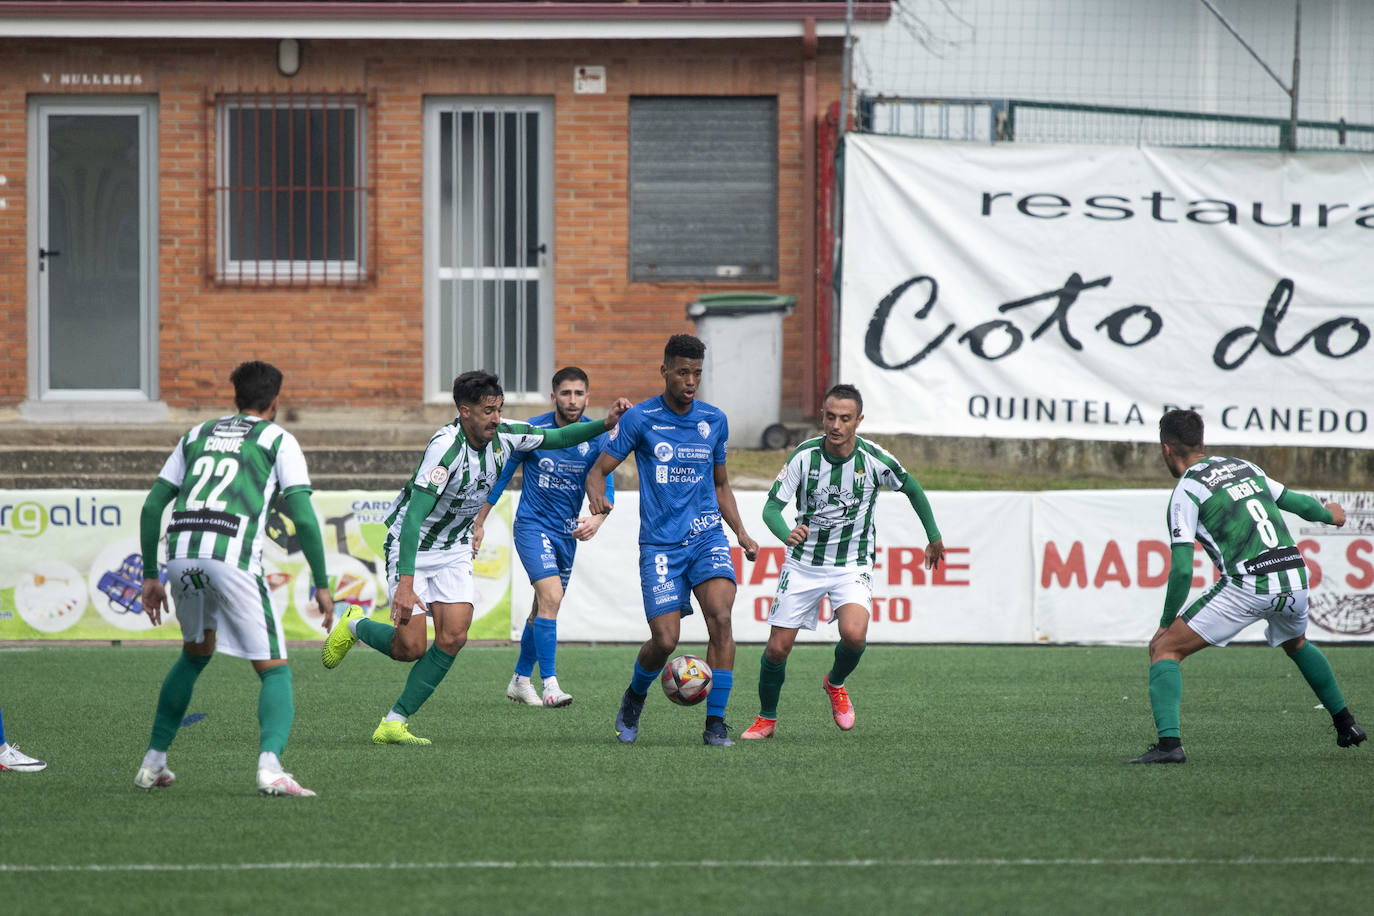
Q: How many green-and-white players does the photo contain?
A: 4